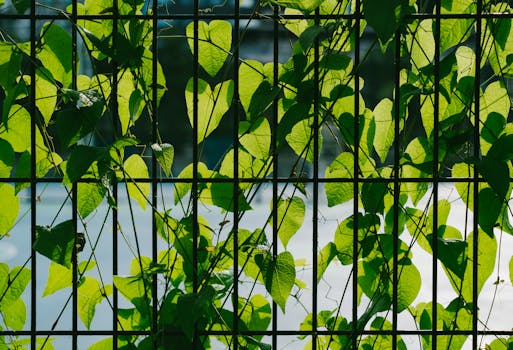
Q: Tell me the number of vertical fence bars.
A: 12